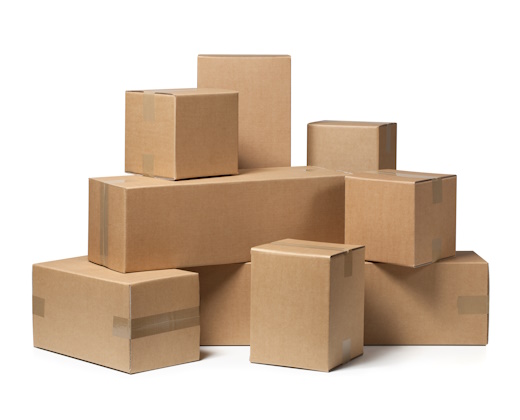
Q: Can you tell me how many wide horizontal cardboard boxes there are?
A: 2